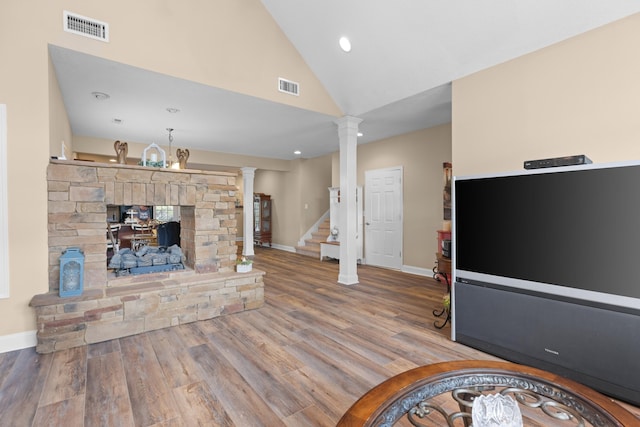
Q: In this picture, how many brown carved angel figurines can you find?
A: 2